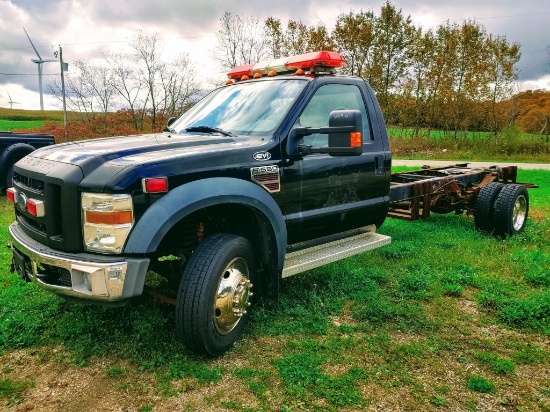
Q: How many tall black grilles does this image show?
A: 1